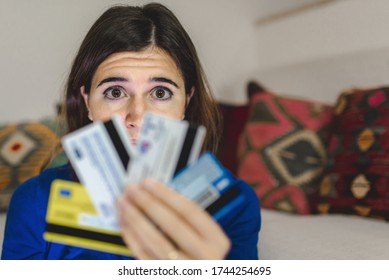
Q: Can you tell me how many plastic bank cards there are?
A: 4